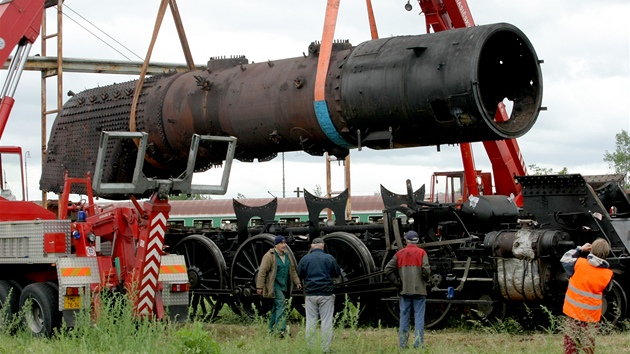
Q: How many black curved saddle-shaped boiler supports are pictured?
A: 3